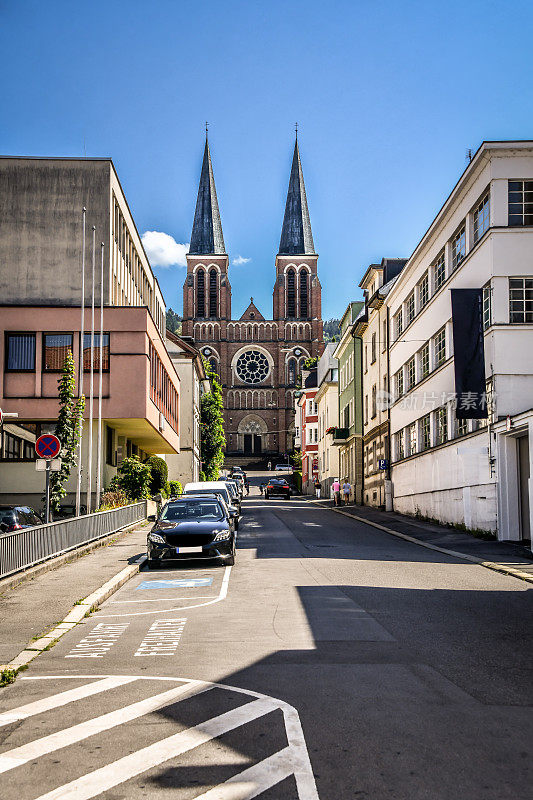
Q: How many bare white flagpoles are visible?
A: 3